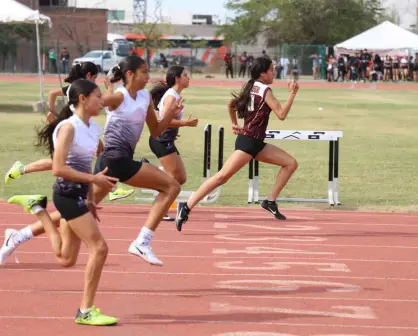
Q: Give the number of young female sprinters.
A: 5